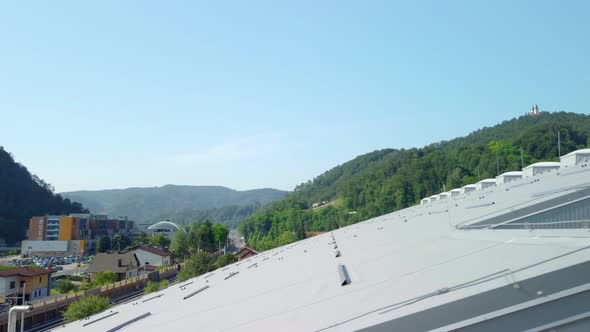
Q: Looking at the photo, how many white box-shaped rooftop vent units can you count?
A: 9